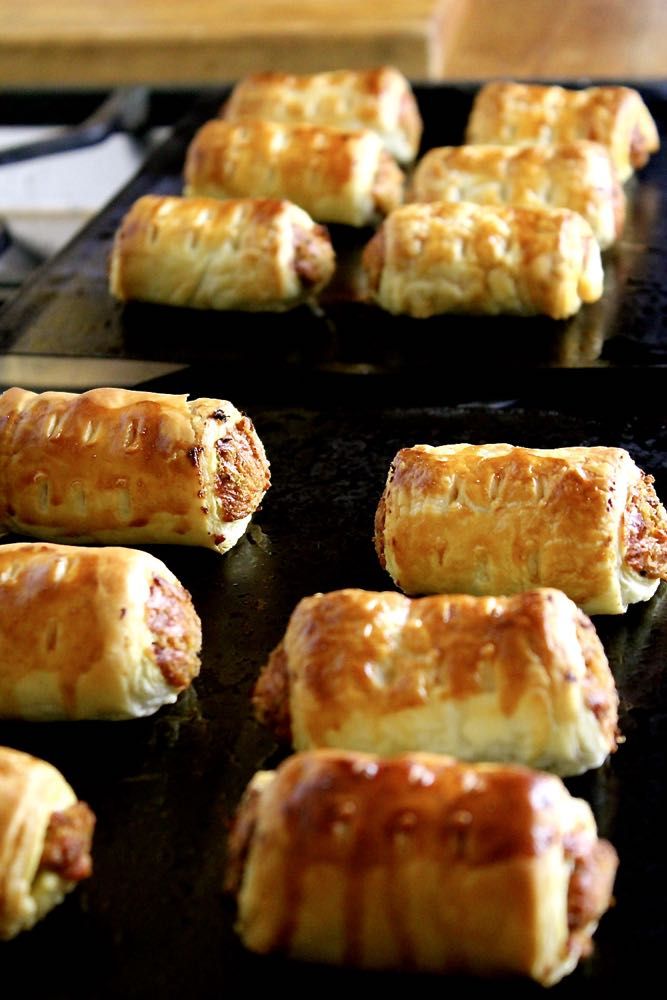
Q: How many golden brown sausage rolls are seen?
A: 12